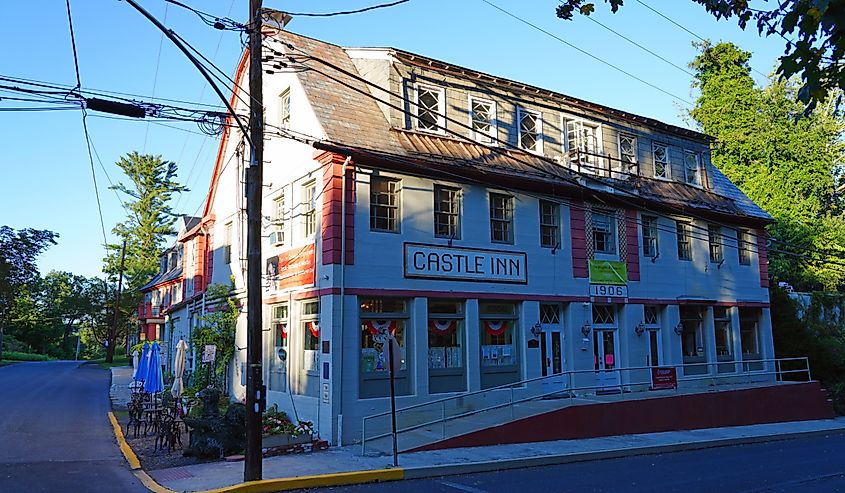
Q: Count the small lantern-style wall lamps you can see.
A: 4